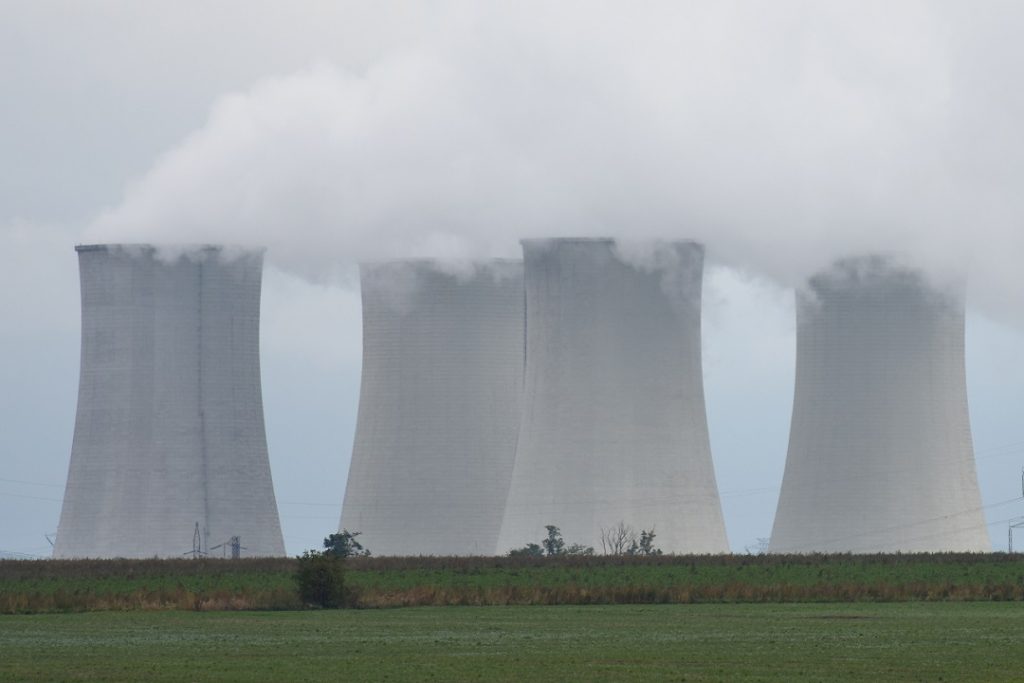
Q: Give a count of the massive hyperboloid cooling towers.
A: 4